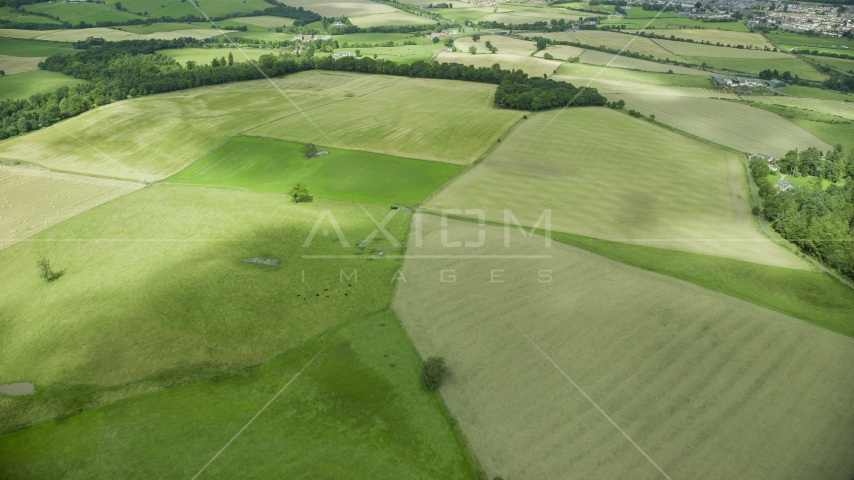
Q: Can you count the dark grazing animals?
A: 8